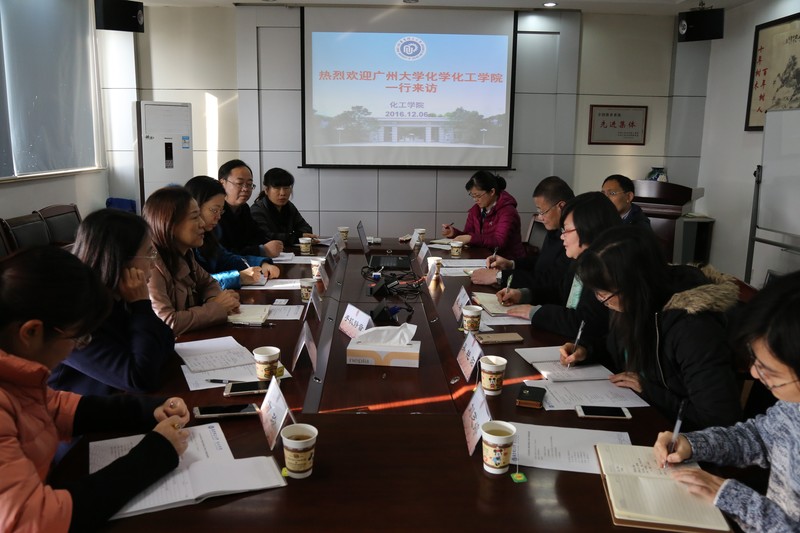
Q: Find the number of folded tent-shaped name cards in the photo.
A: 13